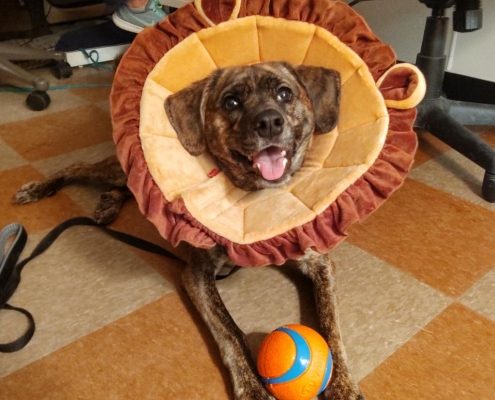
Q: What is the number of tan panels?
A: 11